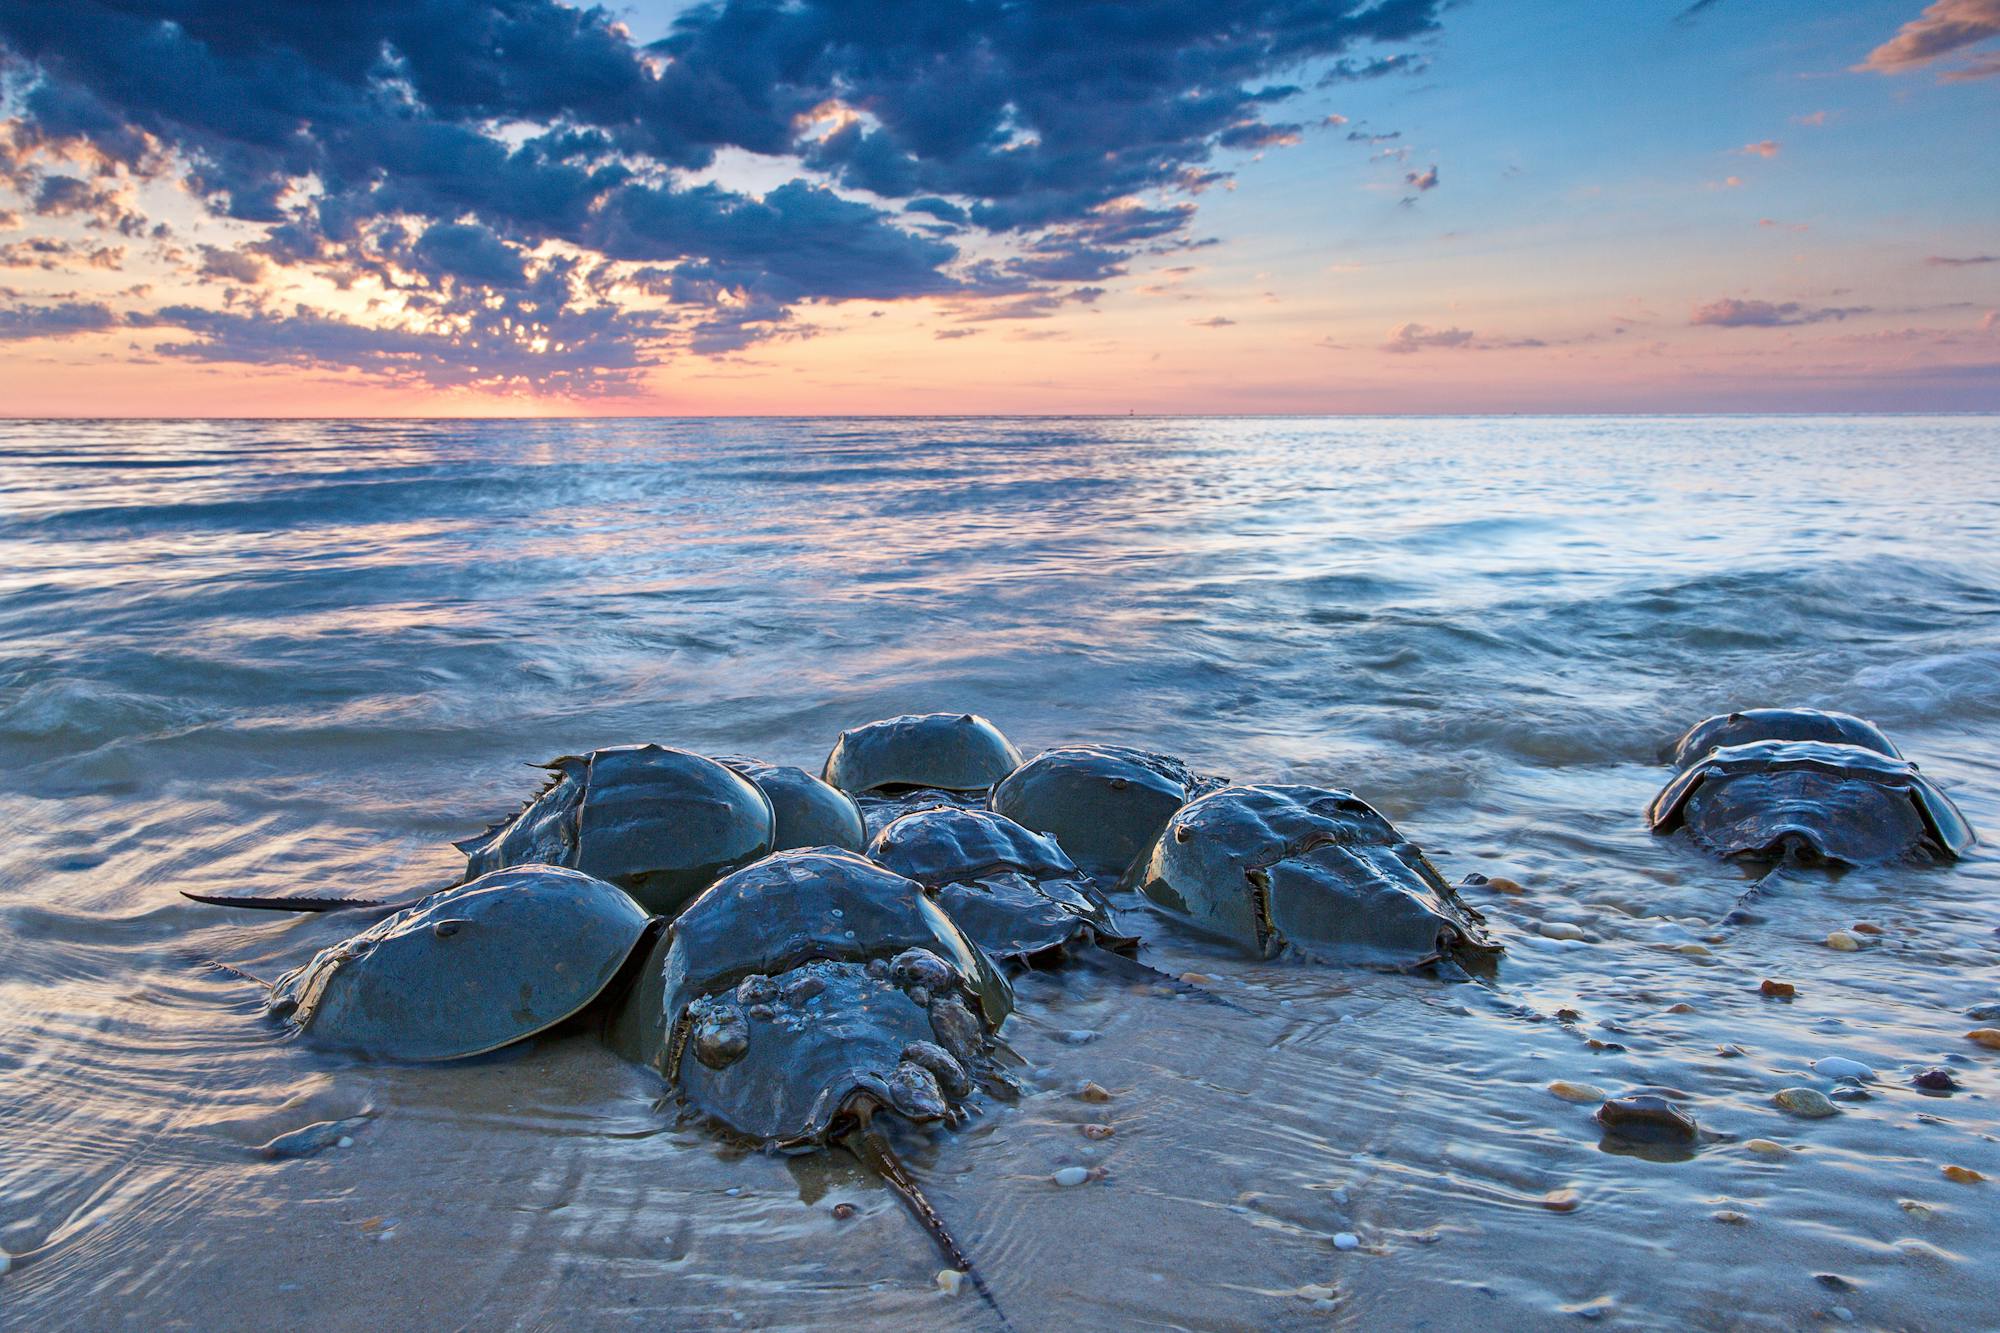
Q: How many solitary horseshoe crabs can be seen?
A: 0